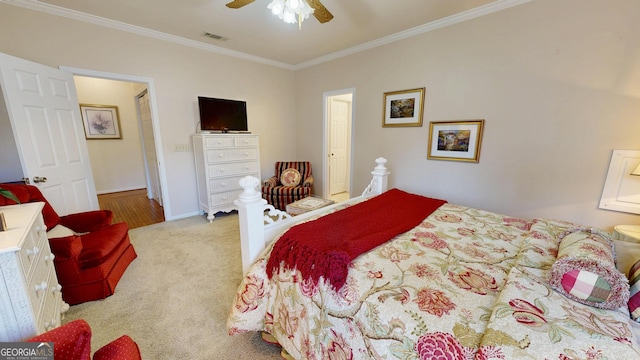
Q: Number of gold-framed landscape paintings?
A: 2